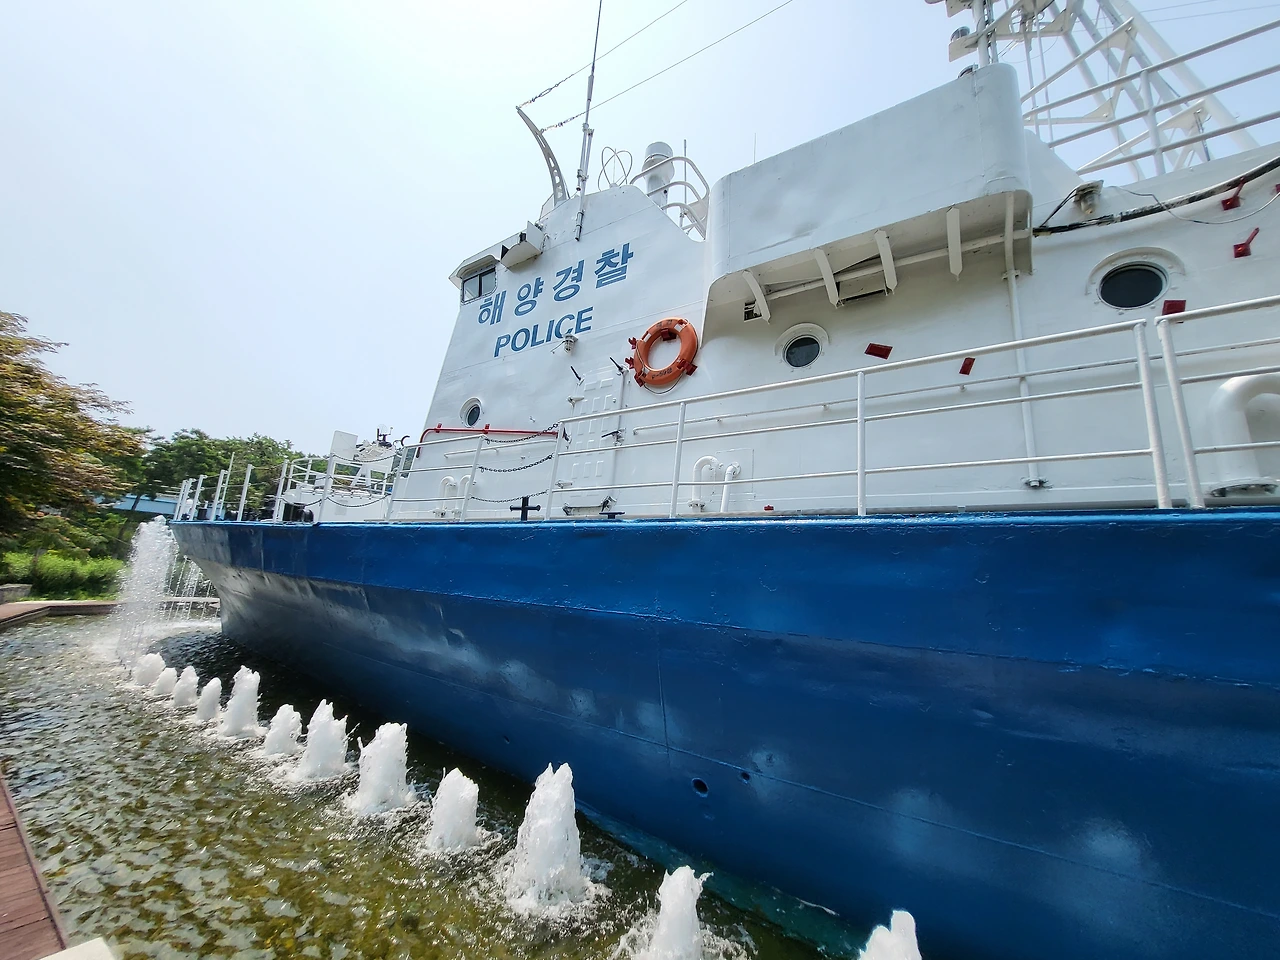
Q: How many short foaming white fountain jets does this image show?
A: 12